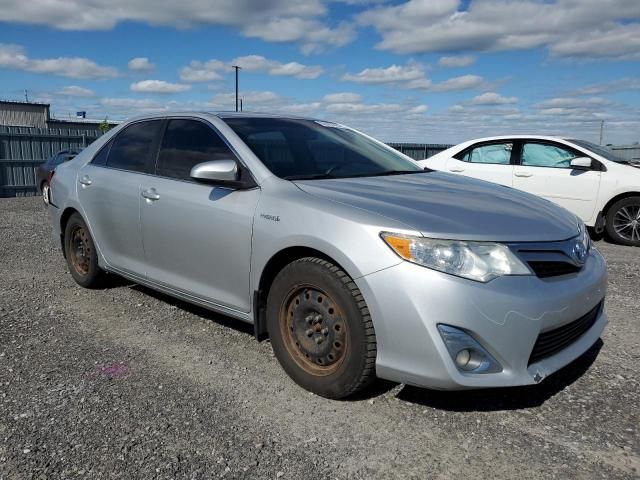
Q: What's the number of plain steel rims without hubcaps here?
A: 2